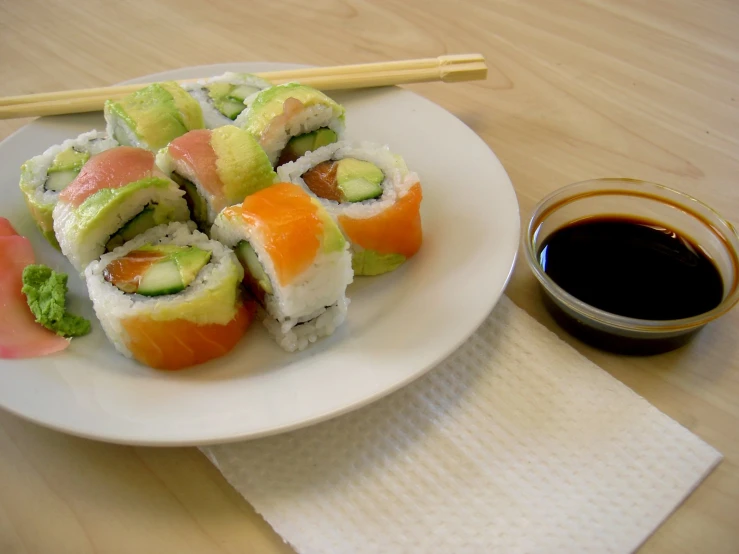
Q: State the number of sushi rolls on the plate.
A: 9